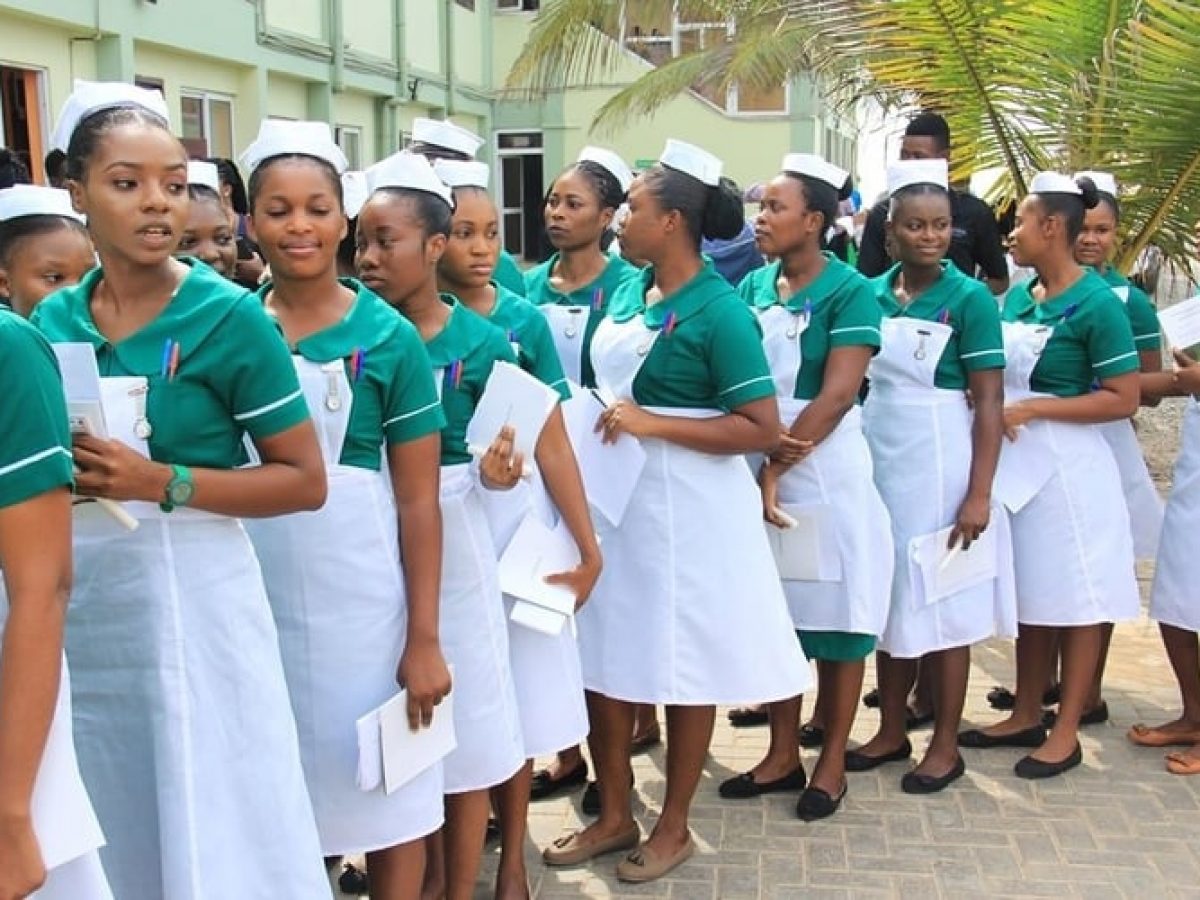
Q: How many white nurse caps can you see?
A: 14